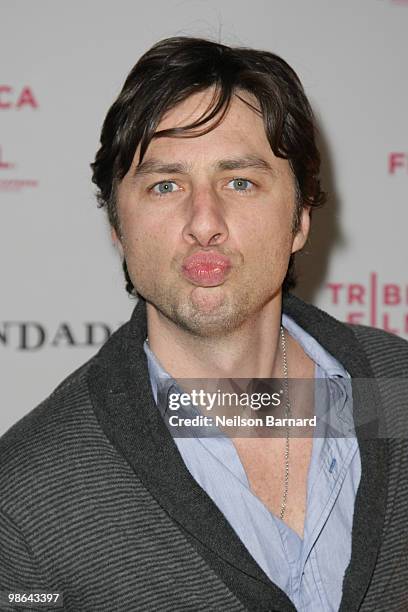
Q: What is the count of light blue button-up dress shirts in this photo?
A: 1